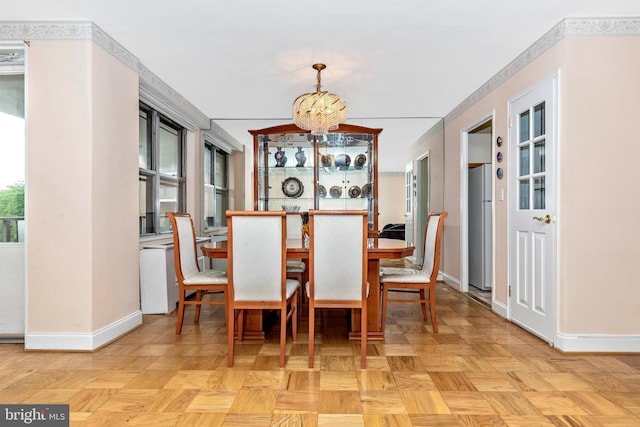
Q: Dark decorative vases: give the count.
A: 2